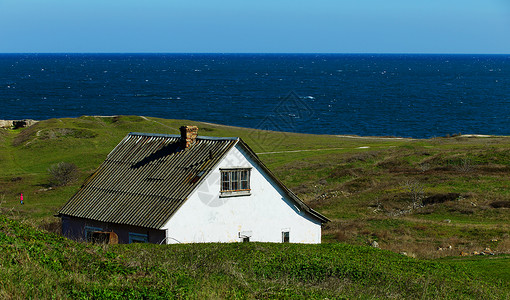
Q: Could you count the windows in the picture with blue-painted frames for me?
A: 2